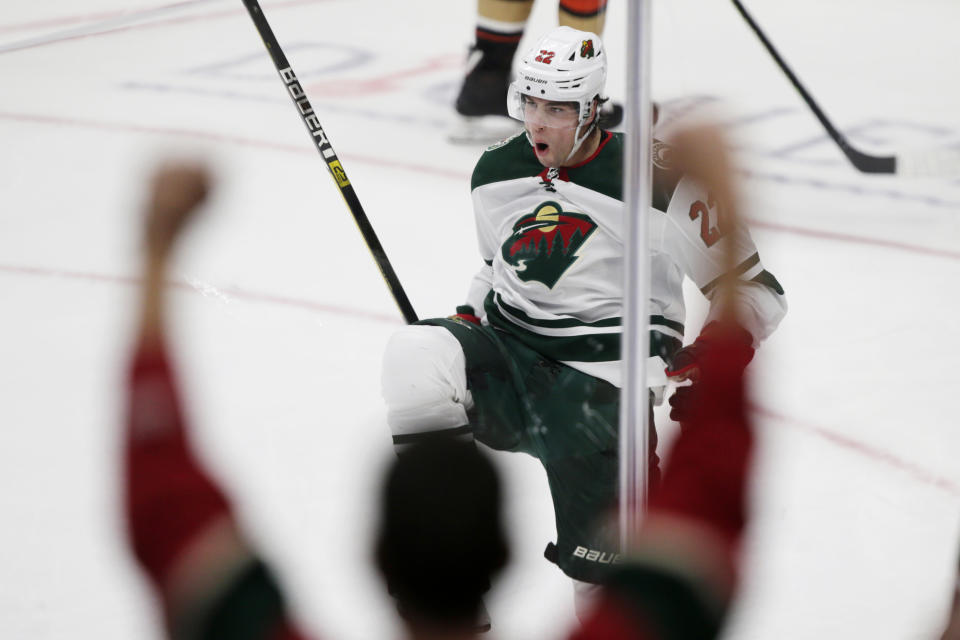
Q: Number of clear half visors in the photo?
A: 1